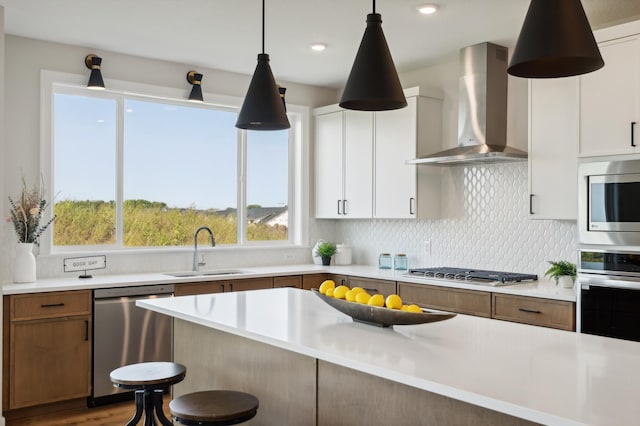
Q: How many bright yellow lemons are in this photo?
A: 10